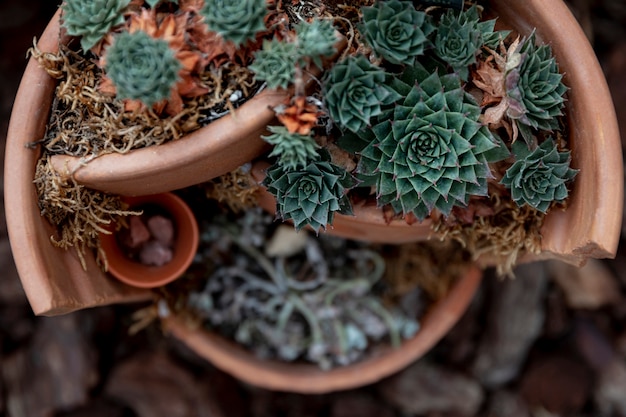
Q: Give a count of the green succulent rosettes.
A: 13